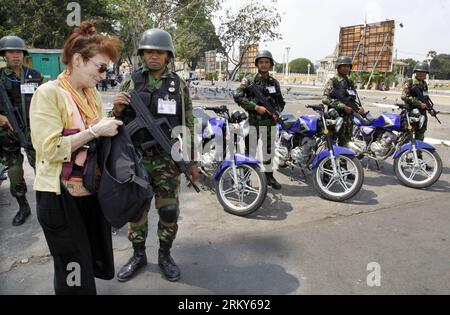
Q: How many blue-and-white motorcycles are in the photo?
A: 3